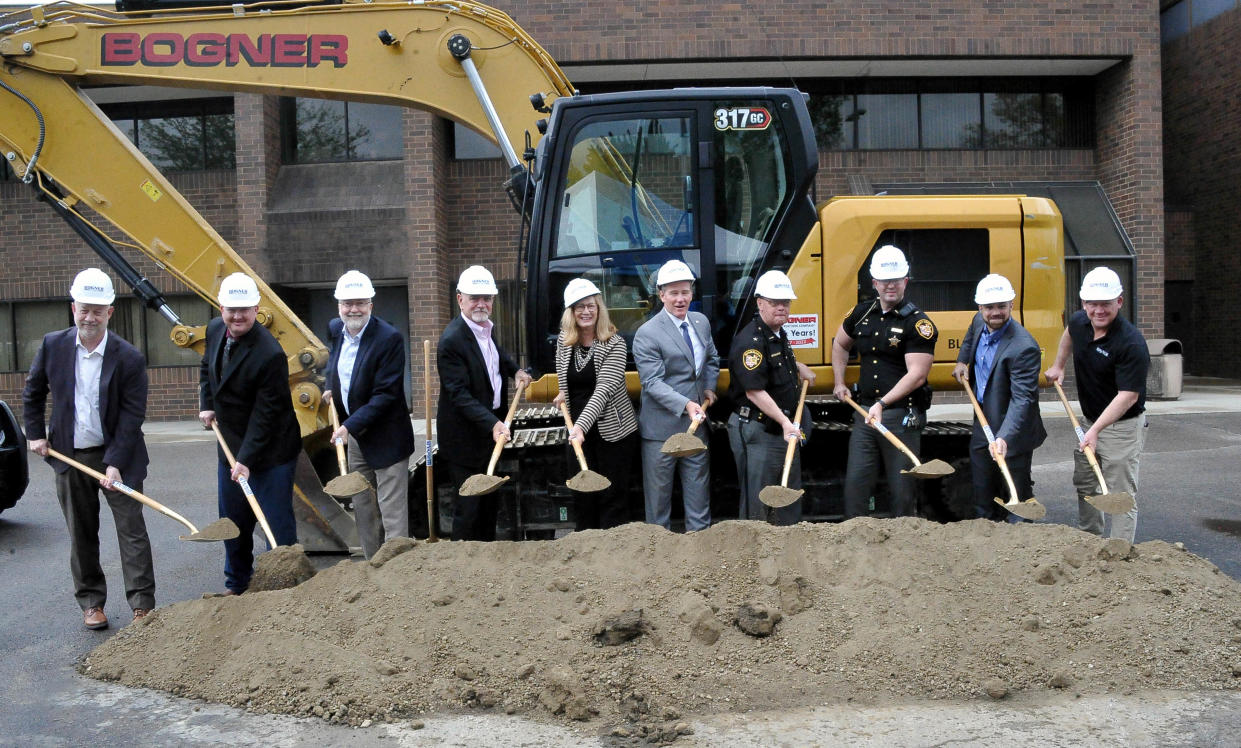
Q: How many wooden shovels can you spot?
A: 11